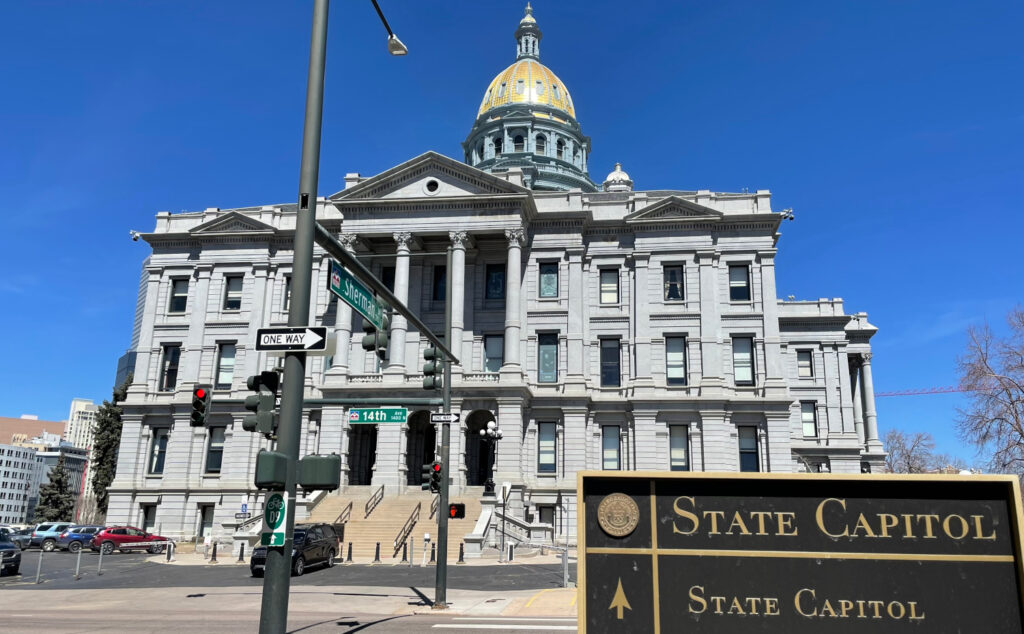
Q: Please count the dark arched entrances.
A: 3